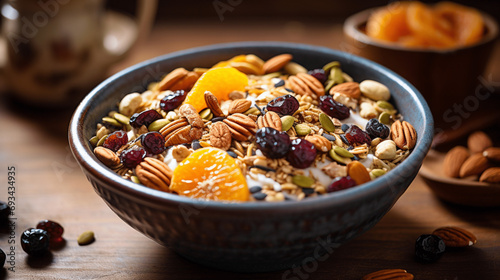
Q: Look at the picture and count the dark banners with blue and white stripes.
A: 0